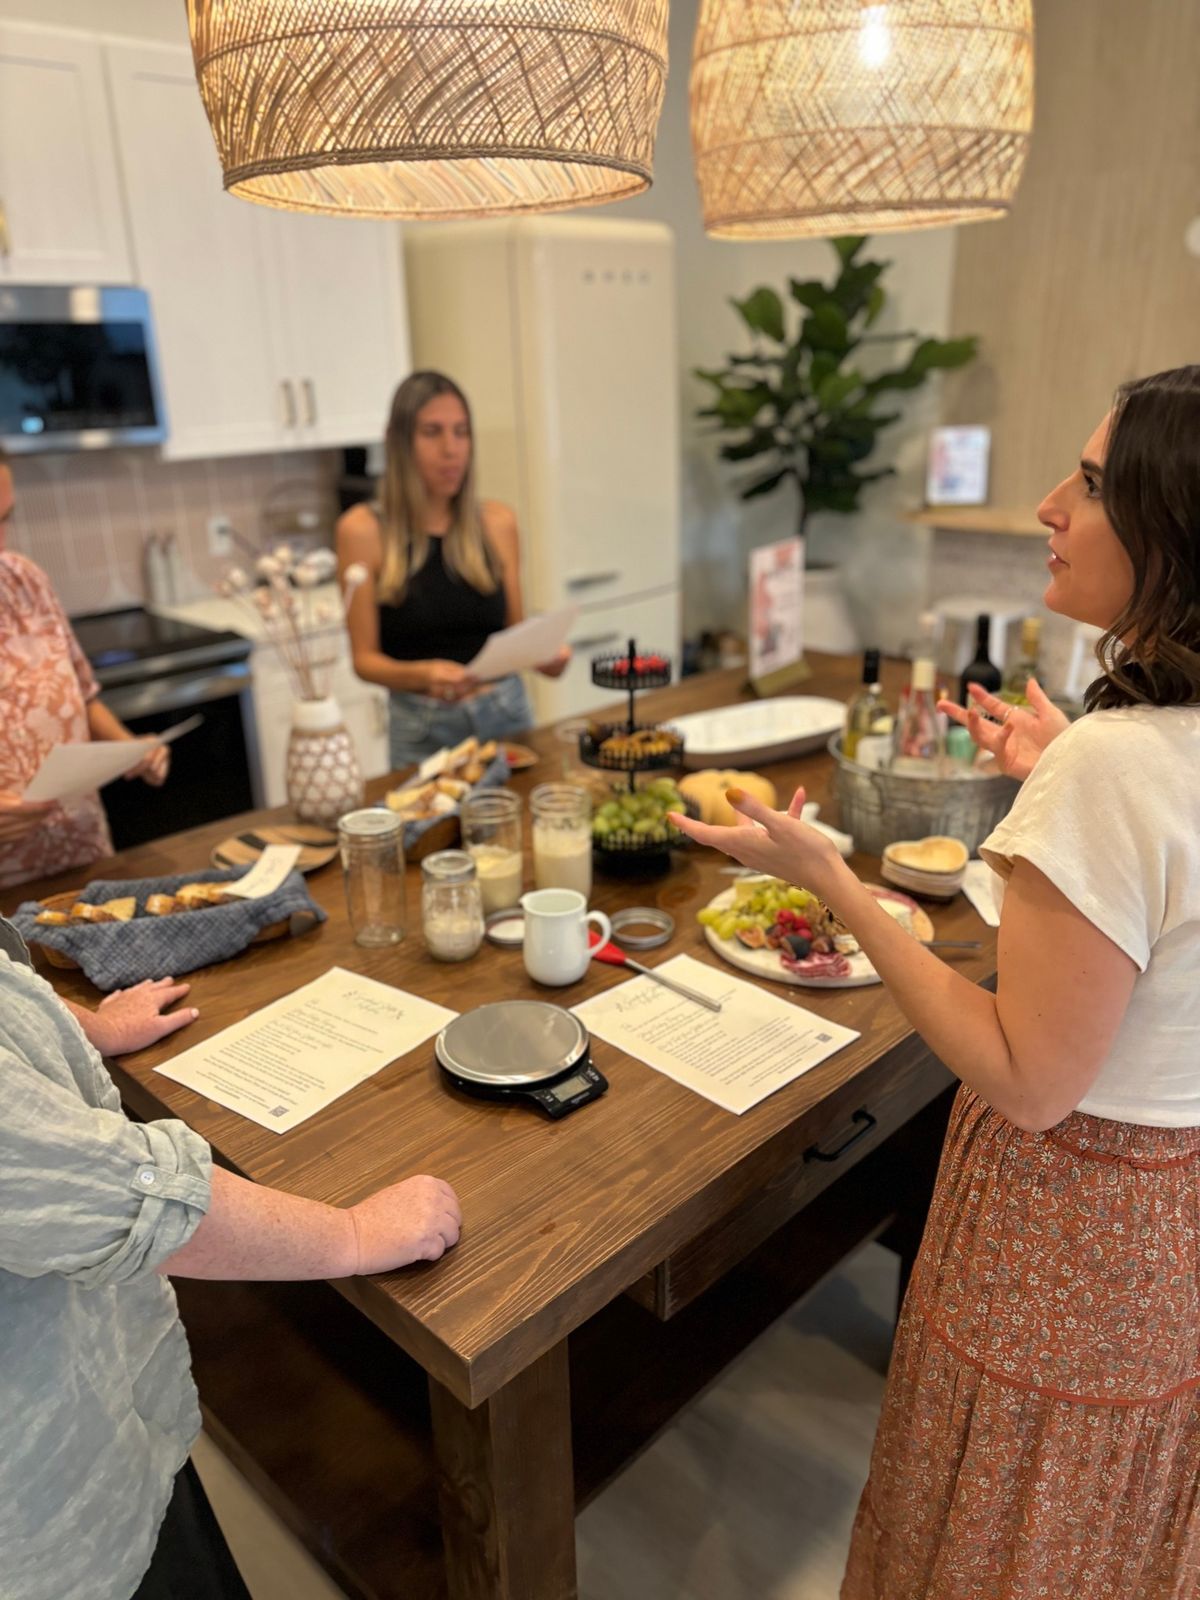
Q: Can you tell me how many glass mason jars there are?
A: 4